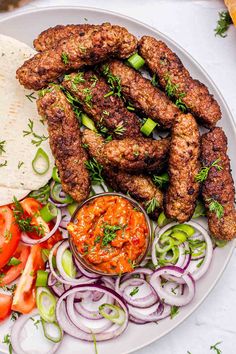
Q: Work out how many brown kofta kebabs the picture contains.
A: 10